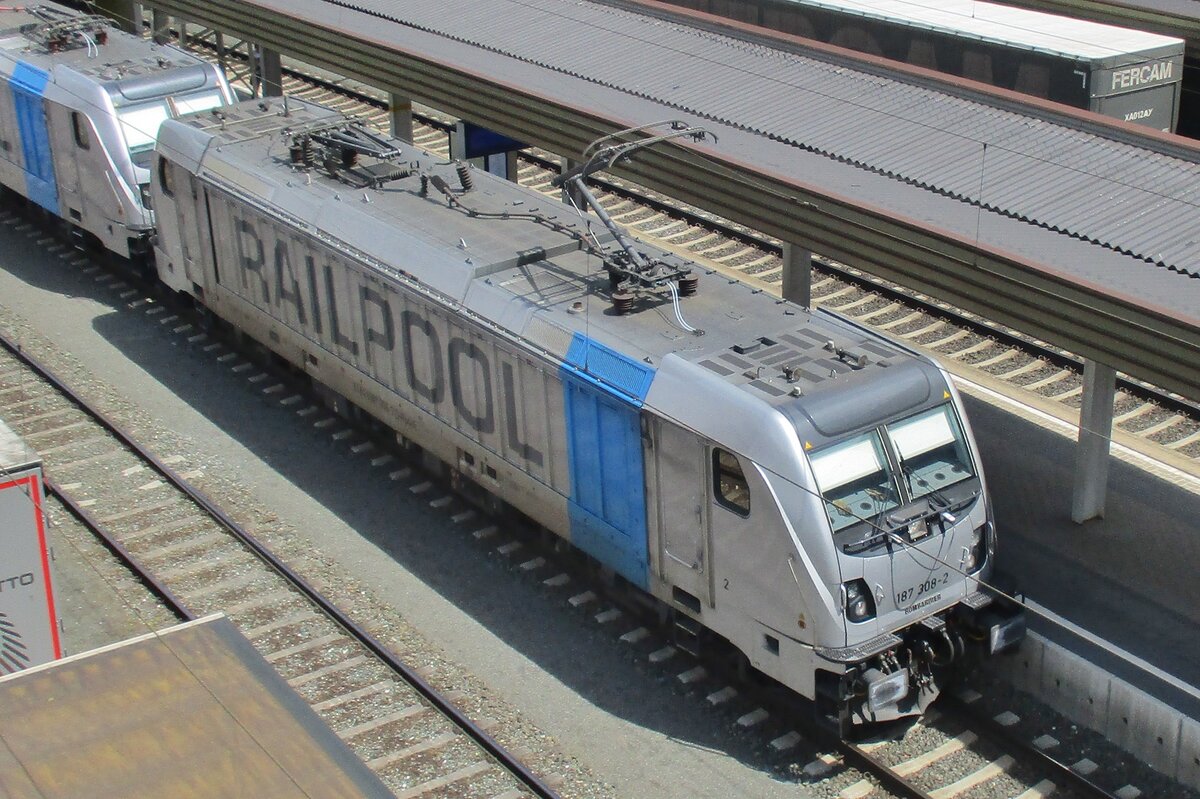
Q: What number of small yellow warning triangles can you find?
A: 2